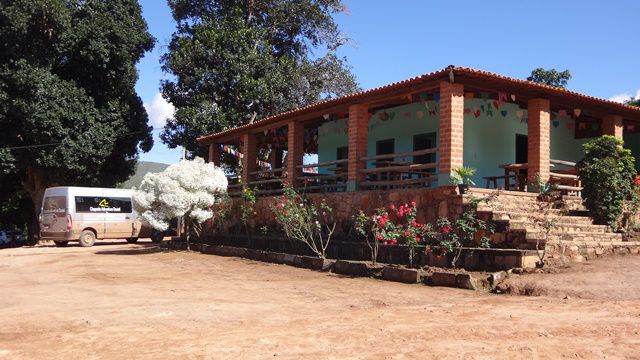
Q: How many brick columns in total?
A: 7